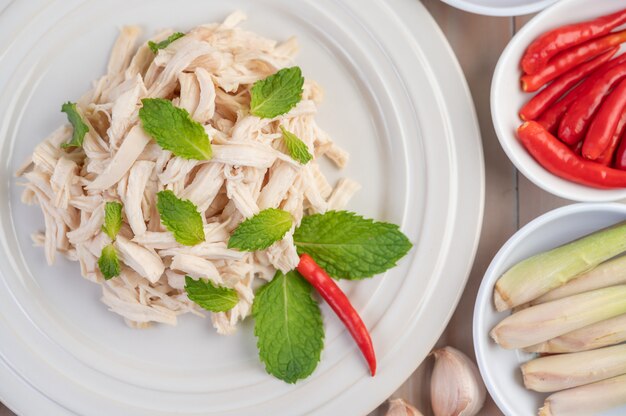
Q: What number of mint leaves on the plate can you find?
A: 12